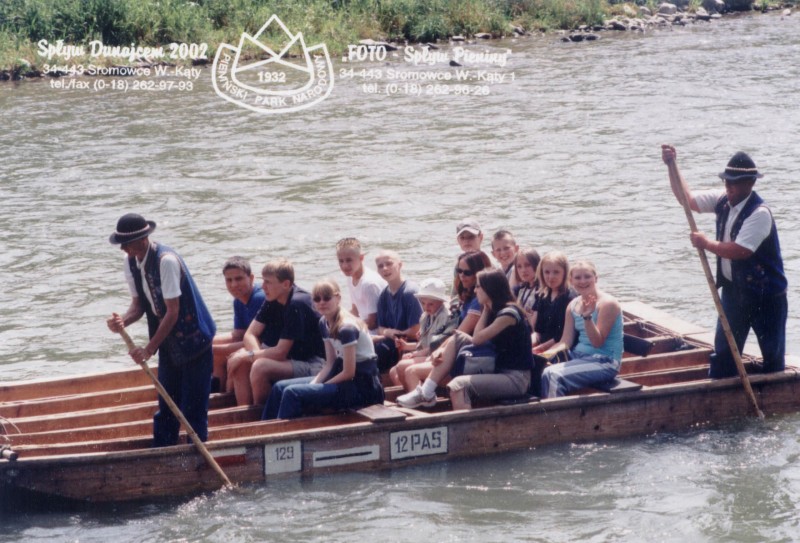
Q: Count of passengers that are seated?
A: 13